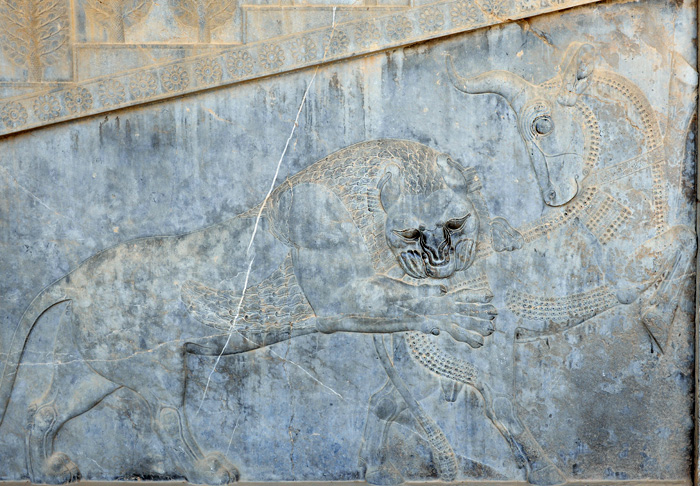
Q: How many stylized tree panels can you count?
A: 3